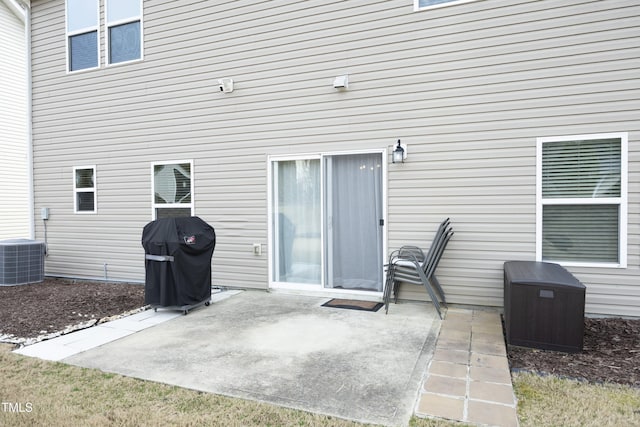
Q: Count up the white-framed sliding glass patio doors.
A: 1